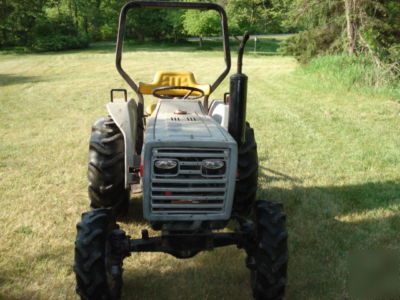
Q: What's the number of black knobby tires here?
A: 4